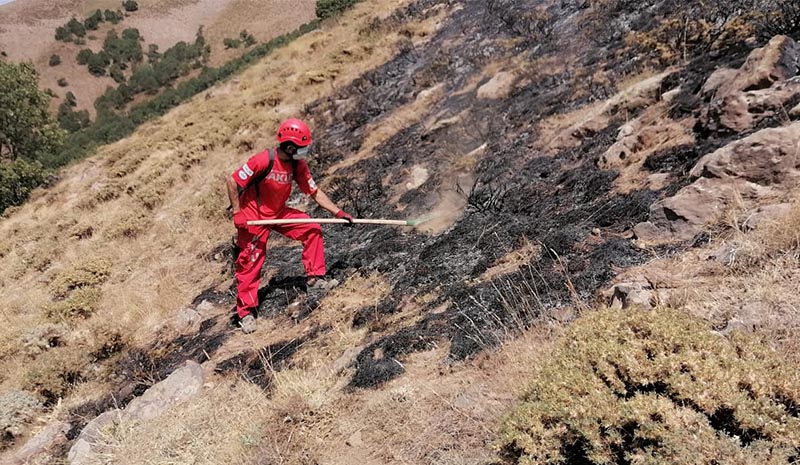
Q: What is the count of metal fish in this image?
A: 0